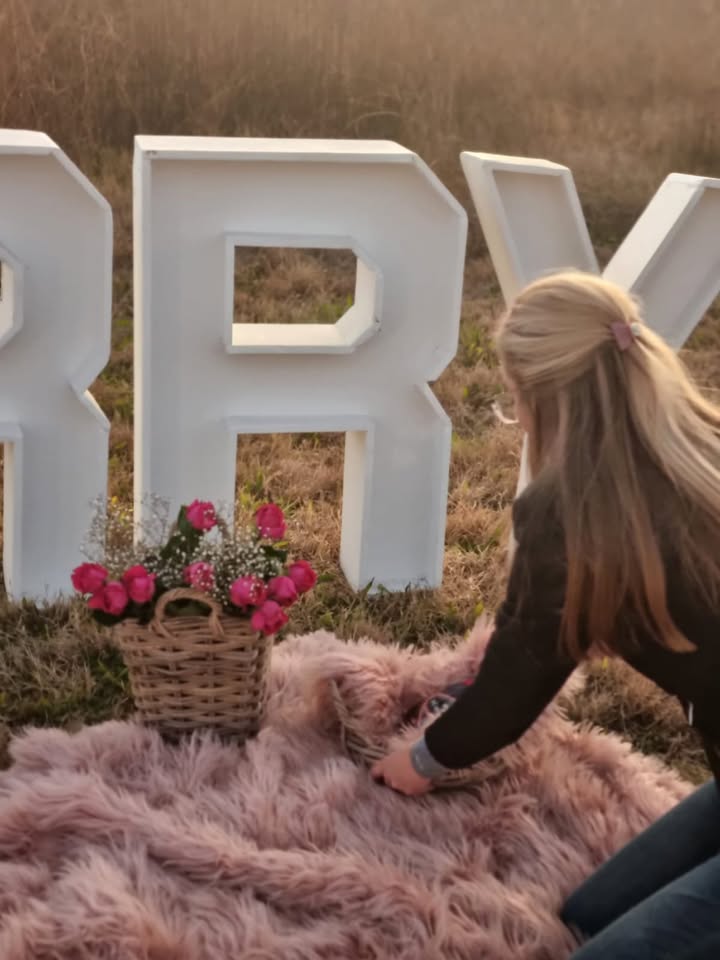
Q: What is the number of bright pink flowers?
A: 10